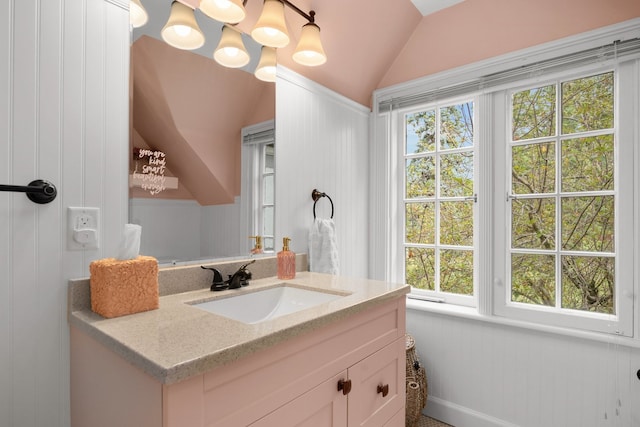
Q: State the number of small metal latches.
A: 2